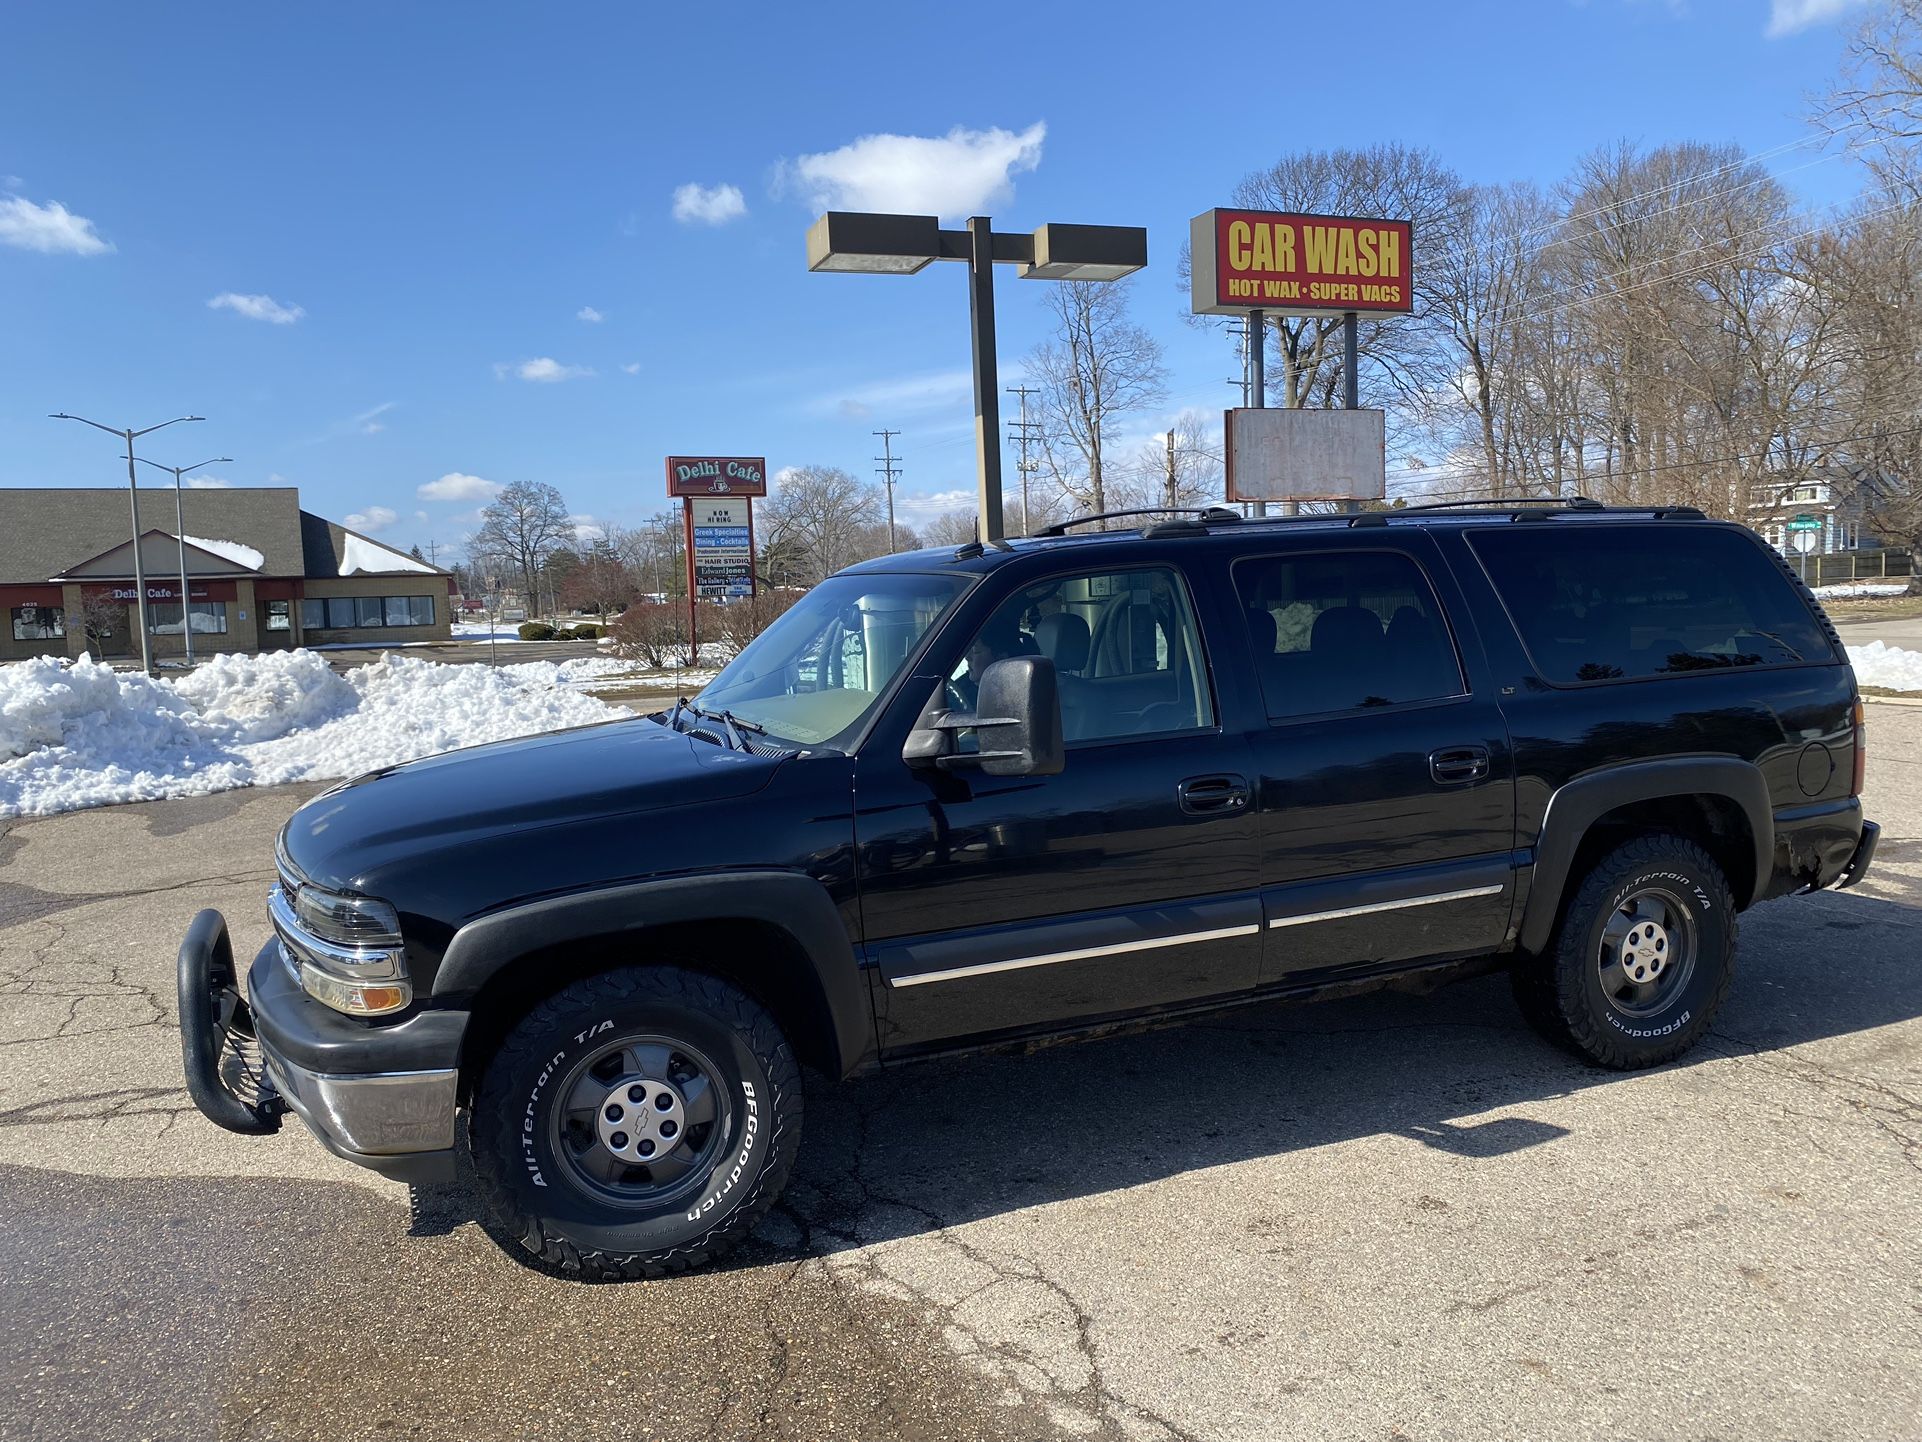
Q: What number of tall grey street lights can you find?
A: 2